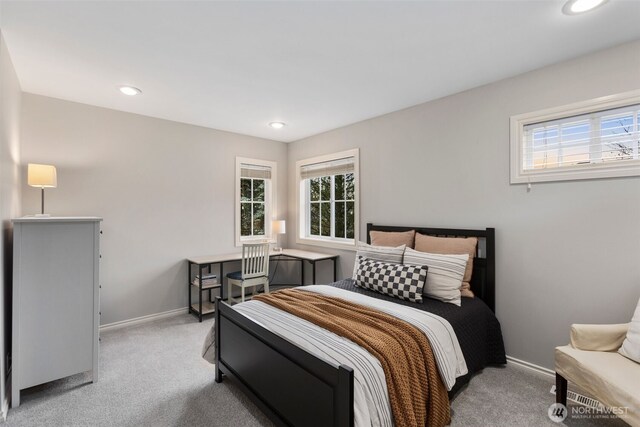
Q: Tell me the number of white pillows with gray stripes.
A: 2